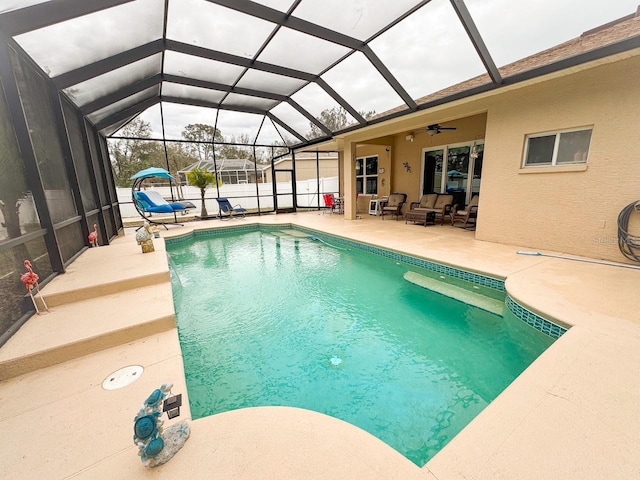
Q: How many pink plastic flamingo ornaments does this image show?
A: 2